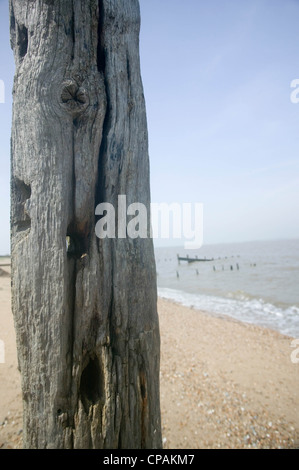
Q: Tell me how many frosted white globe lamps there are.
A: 0